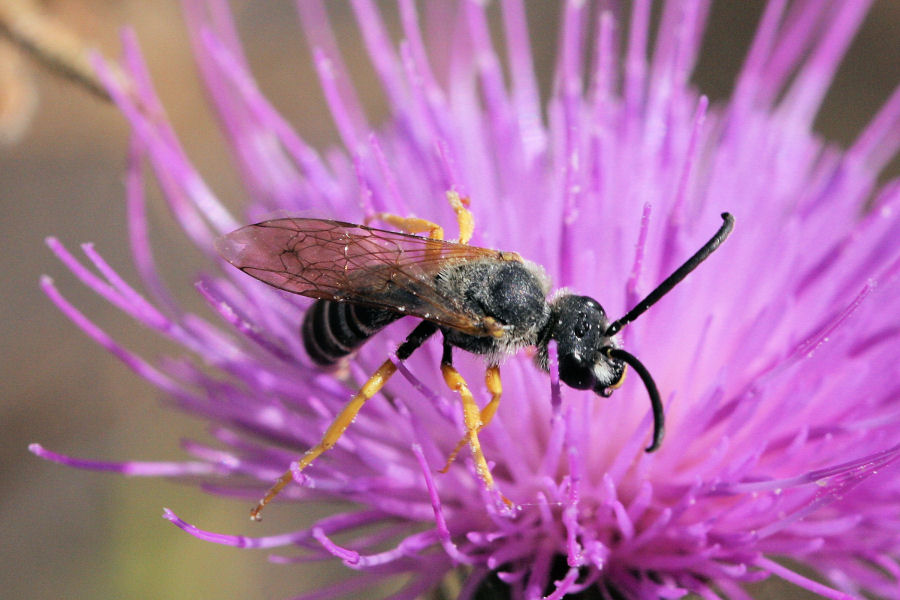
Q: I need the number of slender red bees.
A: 0